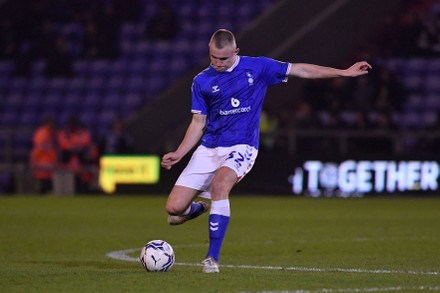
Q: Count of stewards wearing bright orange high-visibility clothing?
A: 2